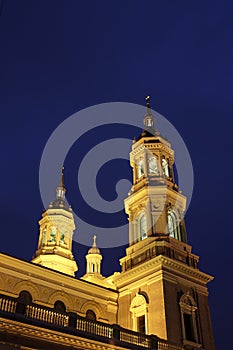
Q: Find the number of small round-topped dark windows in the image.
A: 3